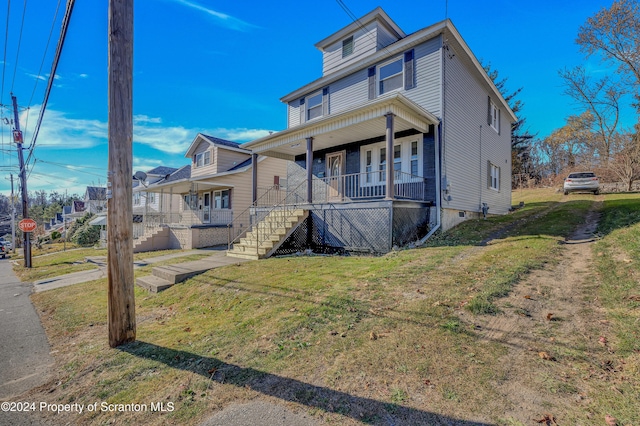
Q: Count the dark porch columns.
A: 3